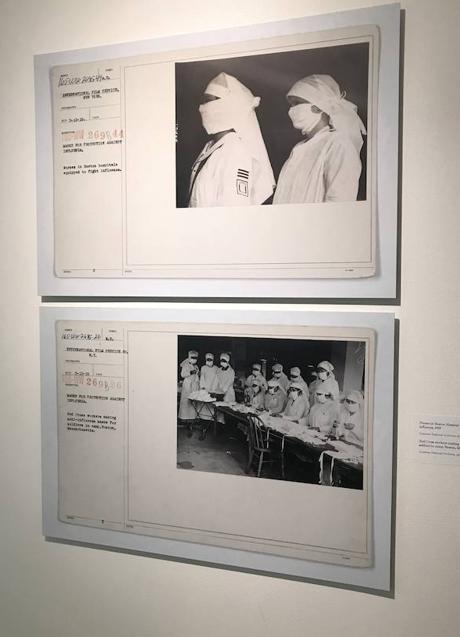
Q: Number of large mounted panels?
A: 2